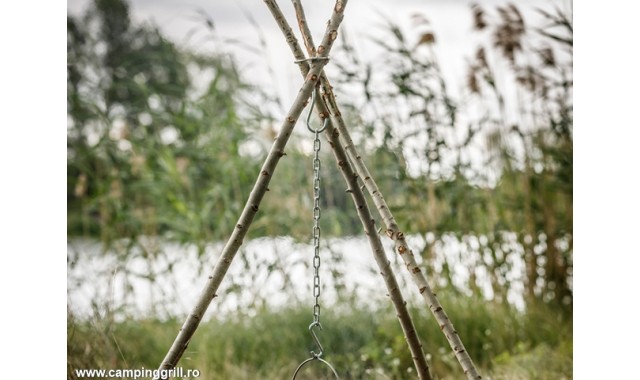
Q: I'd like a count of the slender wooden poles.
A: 3